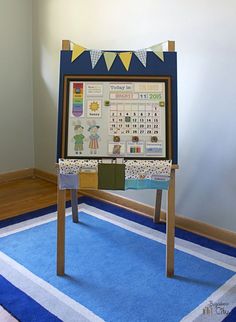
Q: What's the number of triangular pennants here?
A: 6